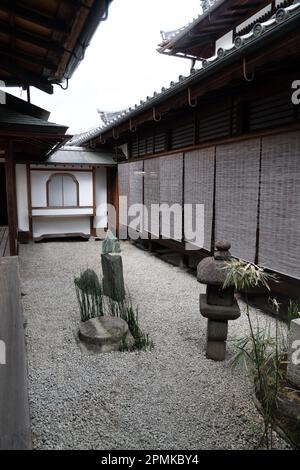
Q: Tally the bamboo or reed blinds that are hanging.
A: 7